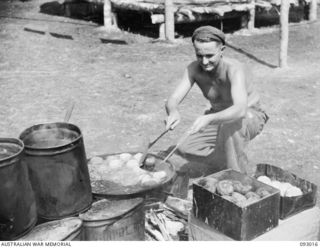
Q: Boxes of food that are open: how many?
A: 2